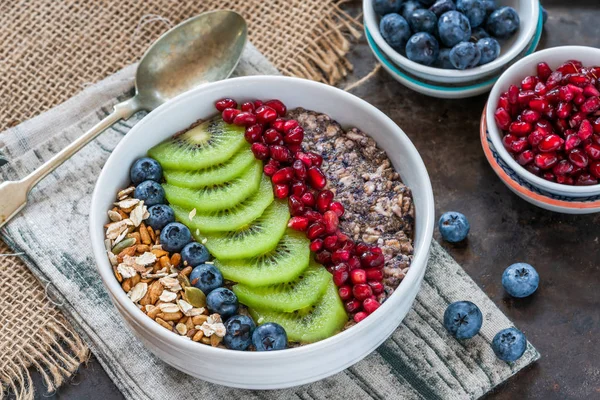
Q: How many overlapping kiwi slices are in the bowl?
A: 8